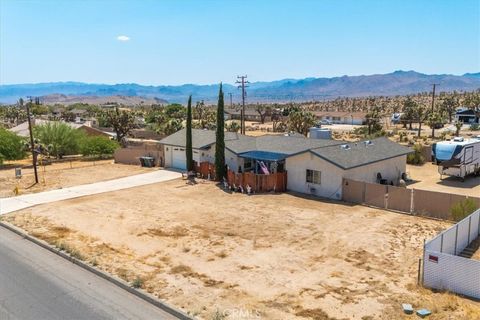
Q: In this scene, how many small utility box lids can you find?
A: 2